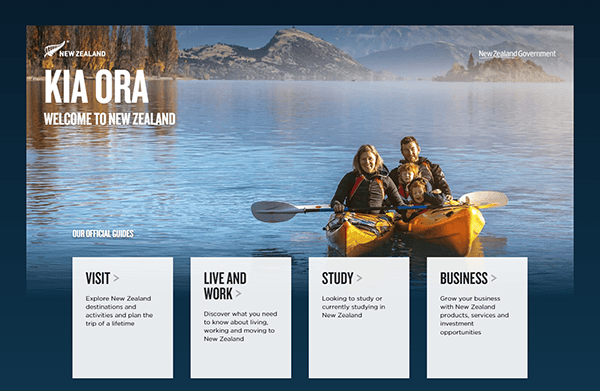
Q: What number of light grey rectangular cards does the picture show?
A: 4